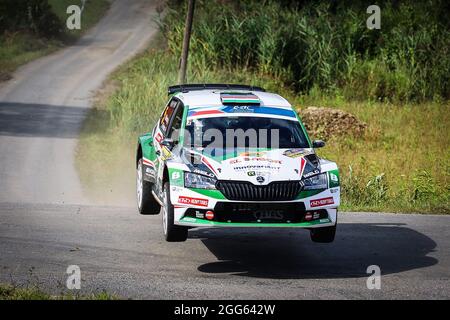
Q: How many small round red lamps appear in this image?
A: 2